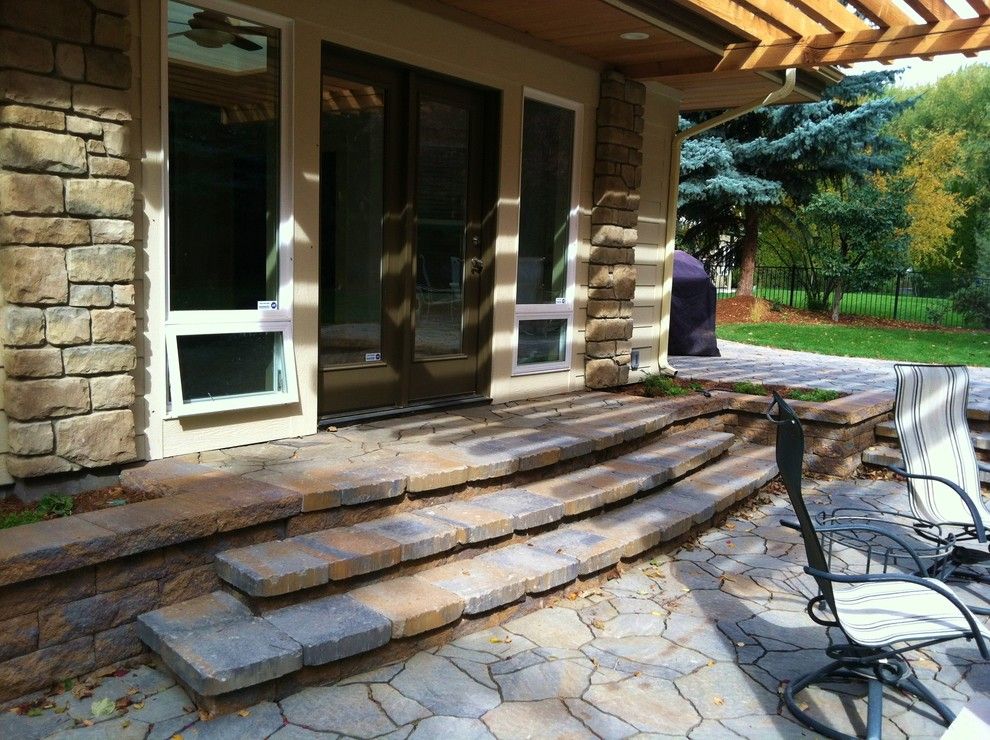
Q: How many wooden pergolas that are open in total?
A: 1